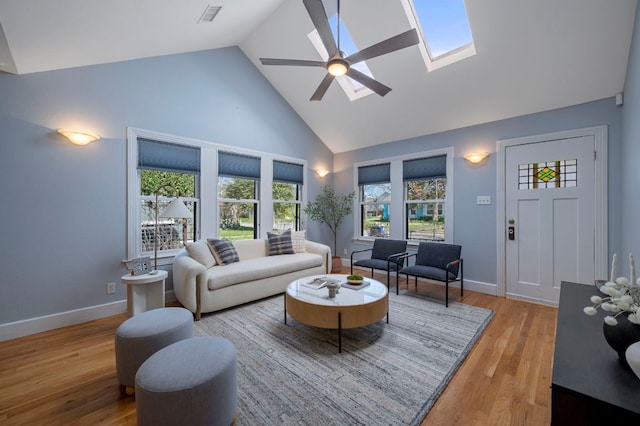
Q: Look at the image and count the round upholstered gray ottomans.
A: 2